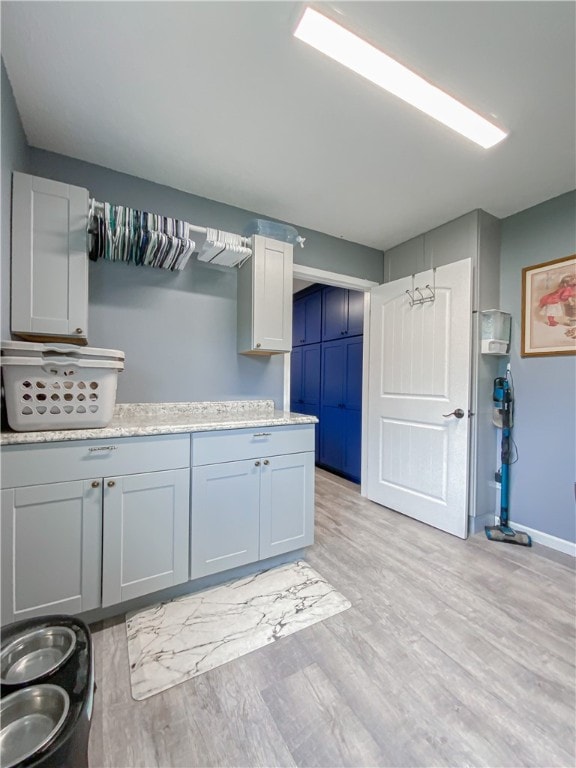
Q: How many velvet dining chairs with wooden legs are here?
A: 0